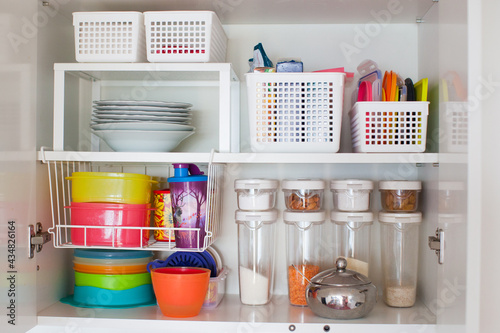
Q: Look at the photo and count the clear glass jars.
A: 8